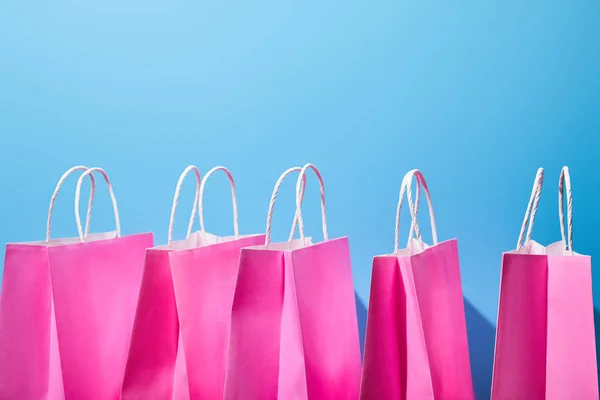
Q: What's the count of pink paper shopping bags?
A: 5